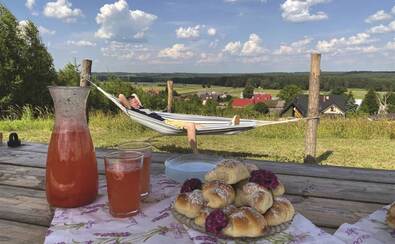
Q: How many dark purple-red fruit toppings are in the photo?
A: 3